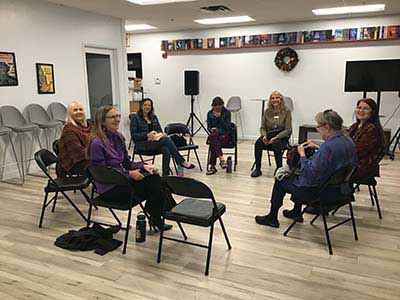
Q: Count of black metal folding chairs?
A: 10